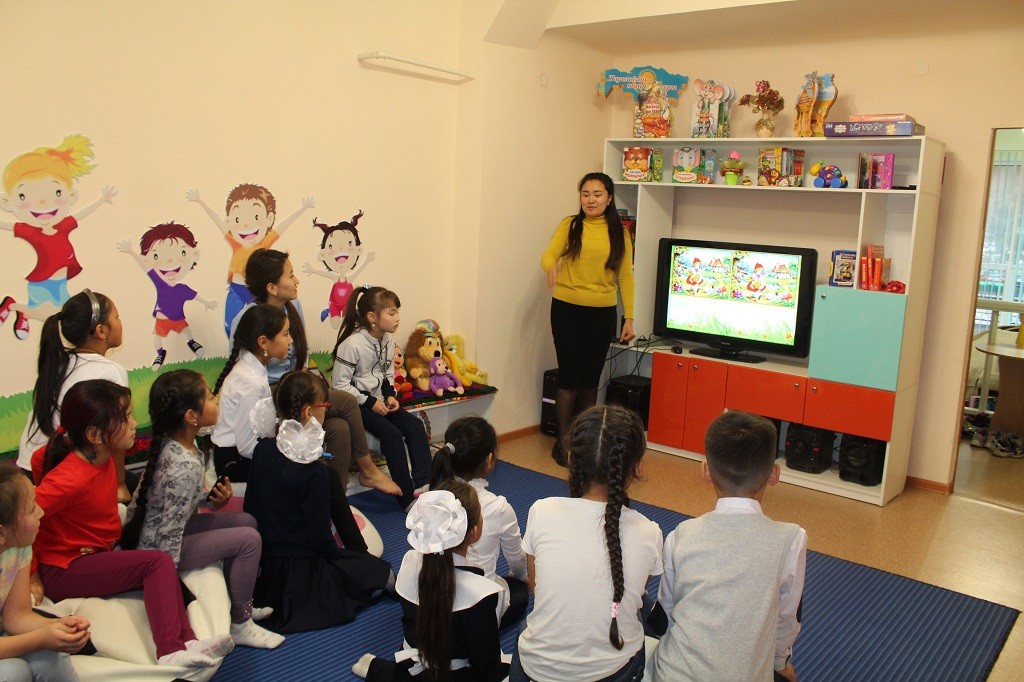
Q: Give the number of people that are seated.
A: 12